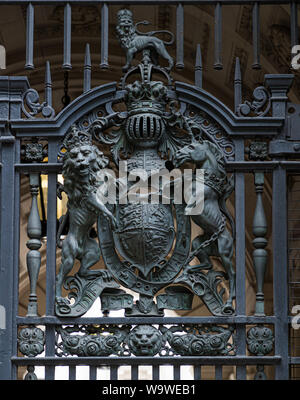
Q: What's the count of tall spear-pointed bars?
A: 4